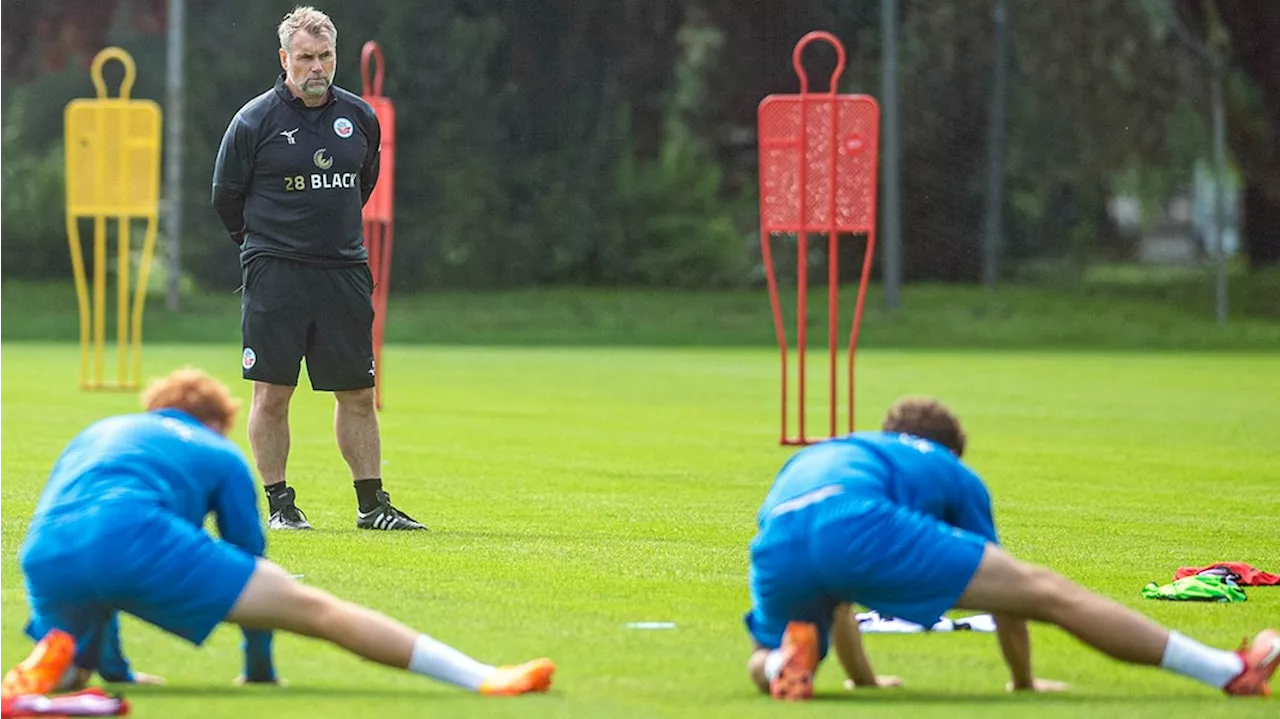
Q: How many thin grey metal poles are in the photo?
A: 4